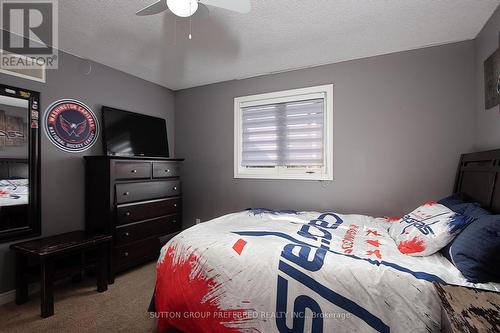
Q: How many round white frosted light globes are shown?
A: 1